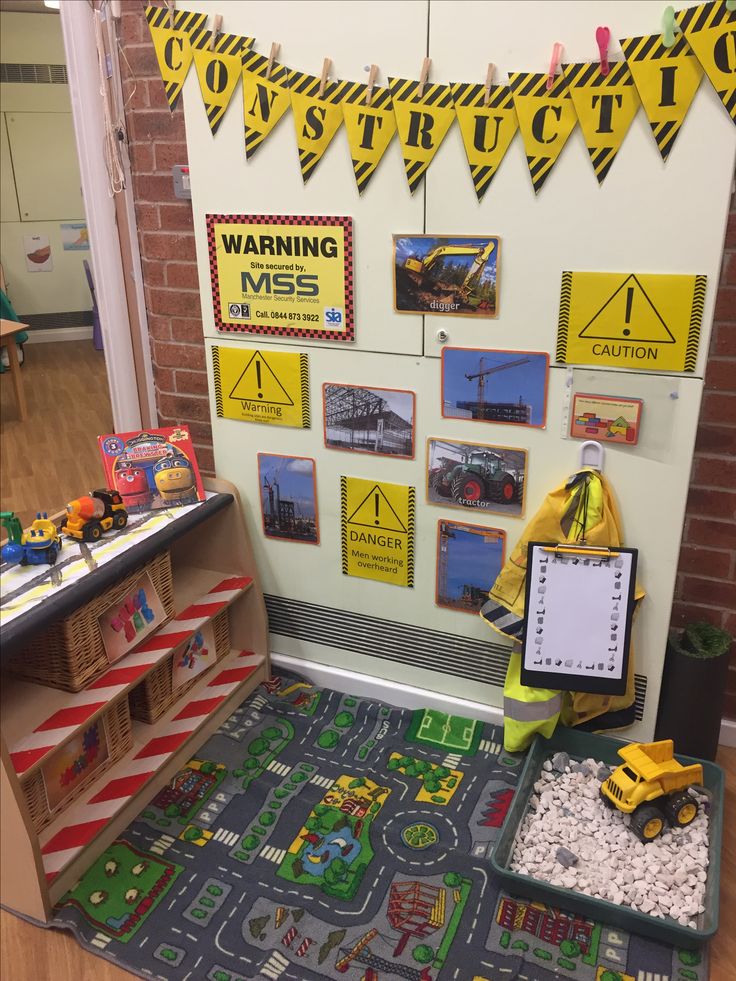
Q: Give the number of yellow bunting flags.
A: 11